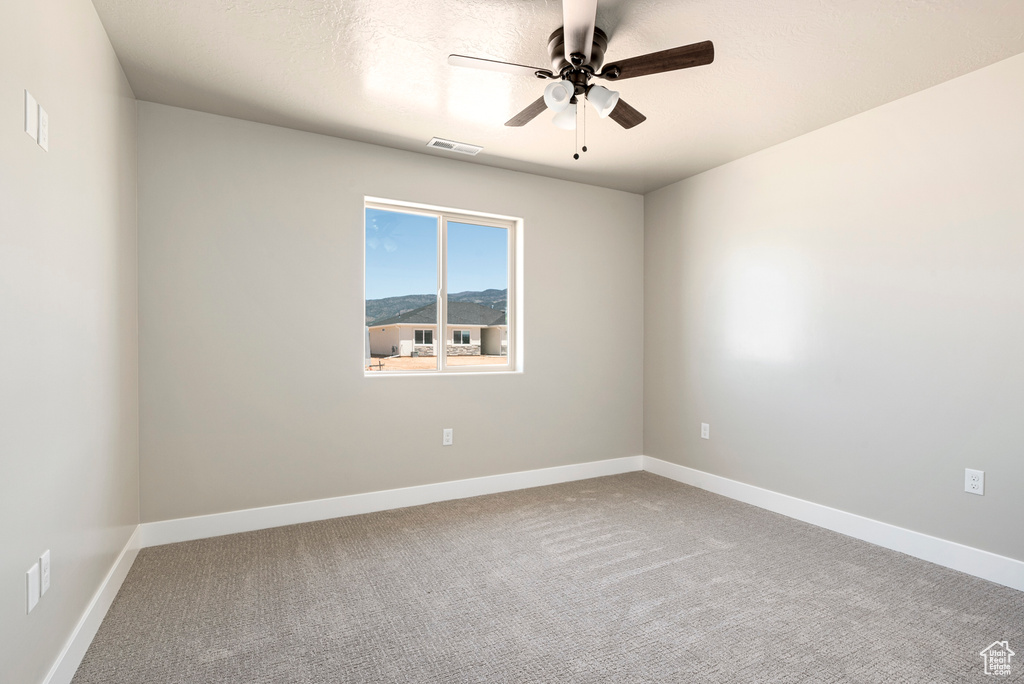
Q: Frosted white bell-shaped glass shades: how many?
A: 3